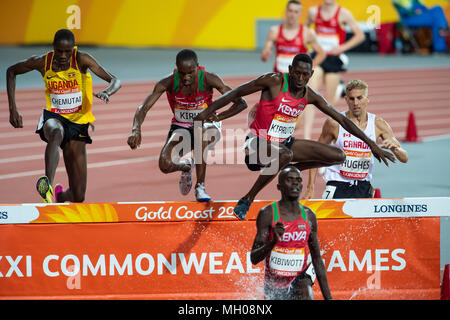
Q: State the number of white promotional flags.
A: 0